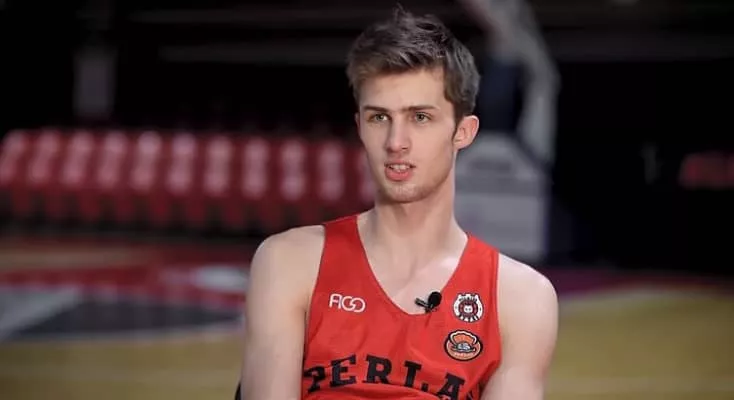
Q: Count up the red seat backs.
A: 11